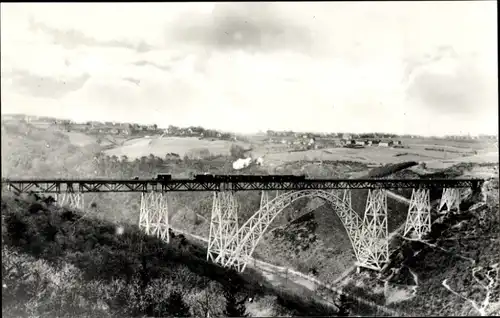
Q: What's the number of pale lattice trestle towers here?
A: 6